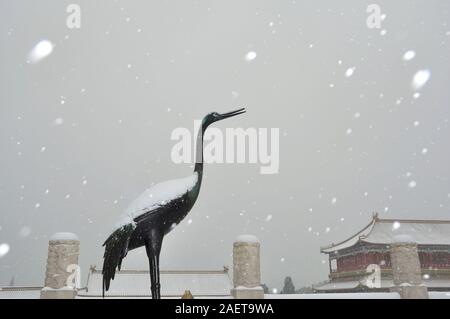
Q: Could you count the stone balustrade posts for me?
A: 3